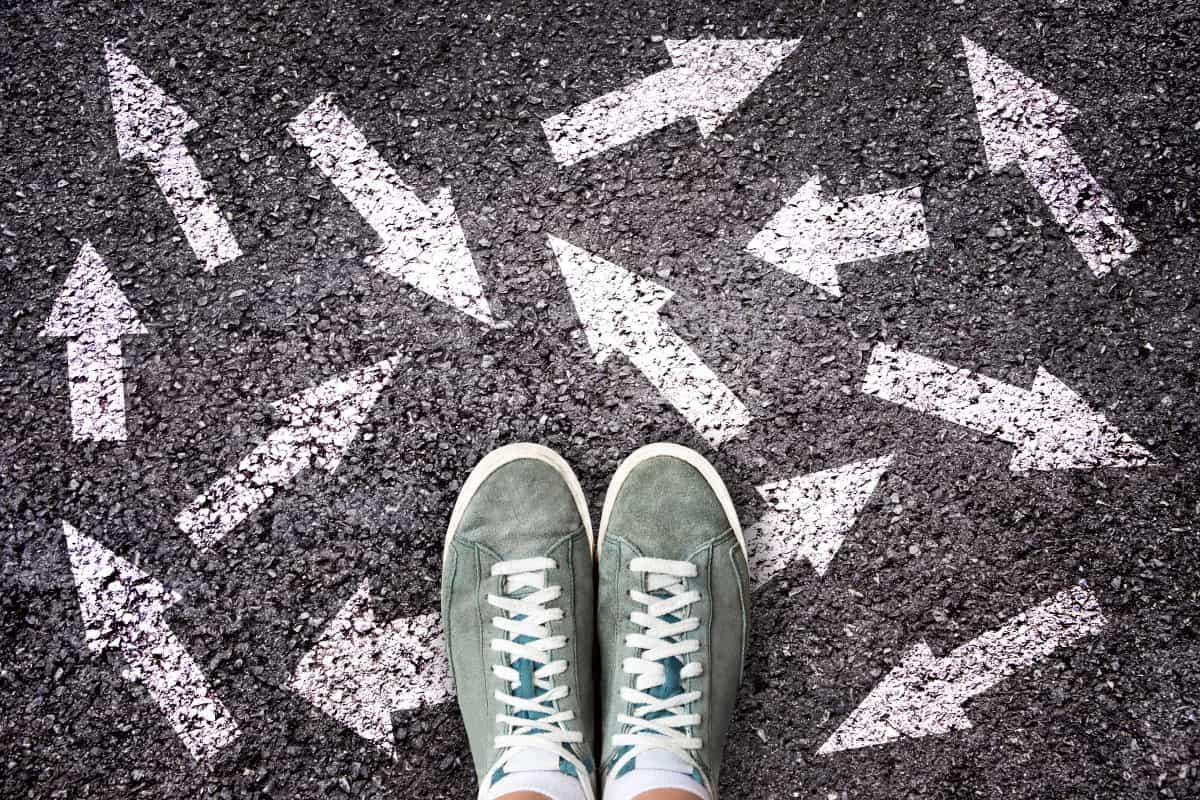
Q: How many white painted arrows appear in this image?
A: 13